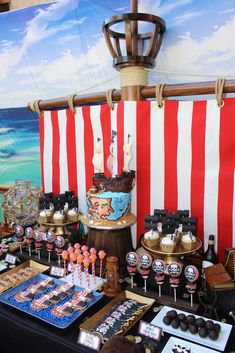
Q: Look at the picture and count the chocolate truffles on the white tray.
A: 12